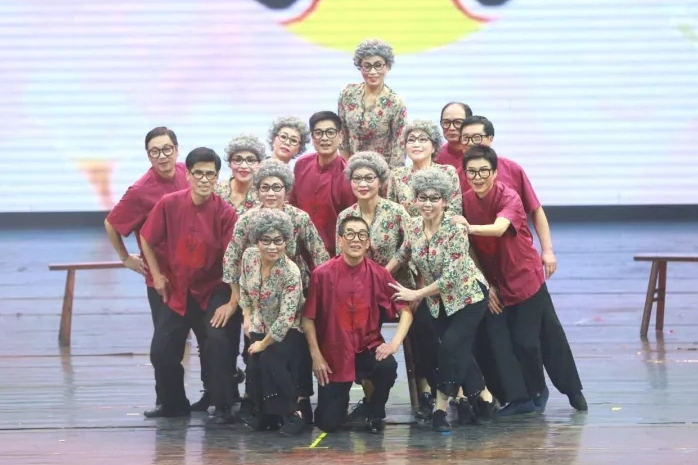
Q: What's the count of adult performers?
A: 15